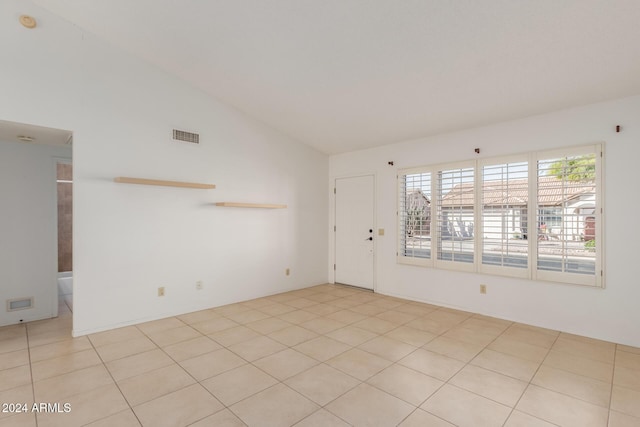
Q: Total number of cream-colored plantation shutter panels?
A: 4